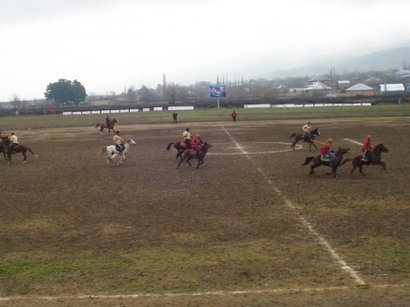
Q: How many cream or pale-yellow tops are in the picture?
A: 4